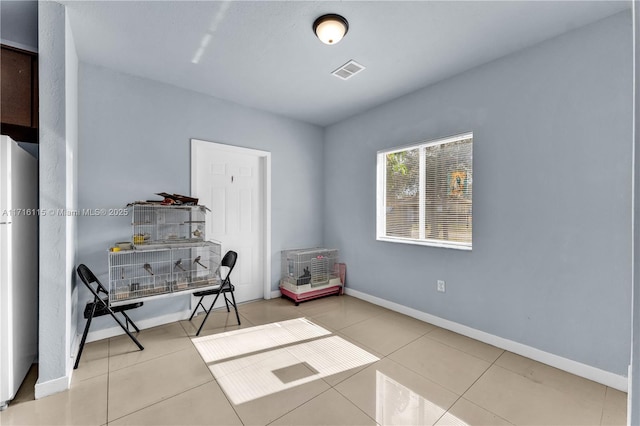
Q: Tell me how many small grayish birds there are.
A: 3